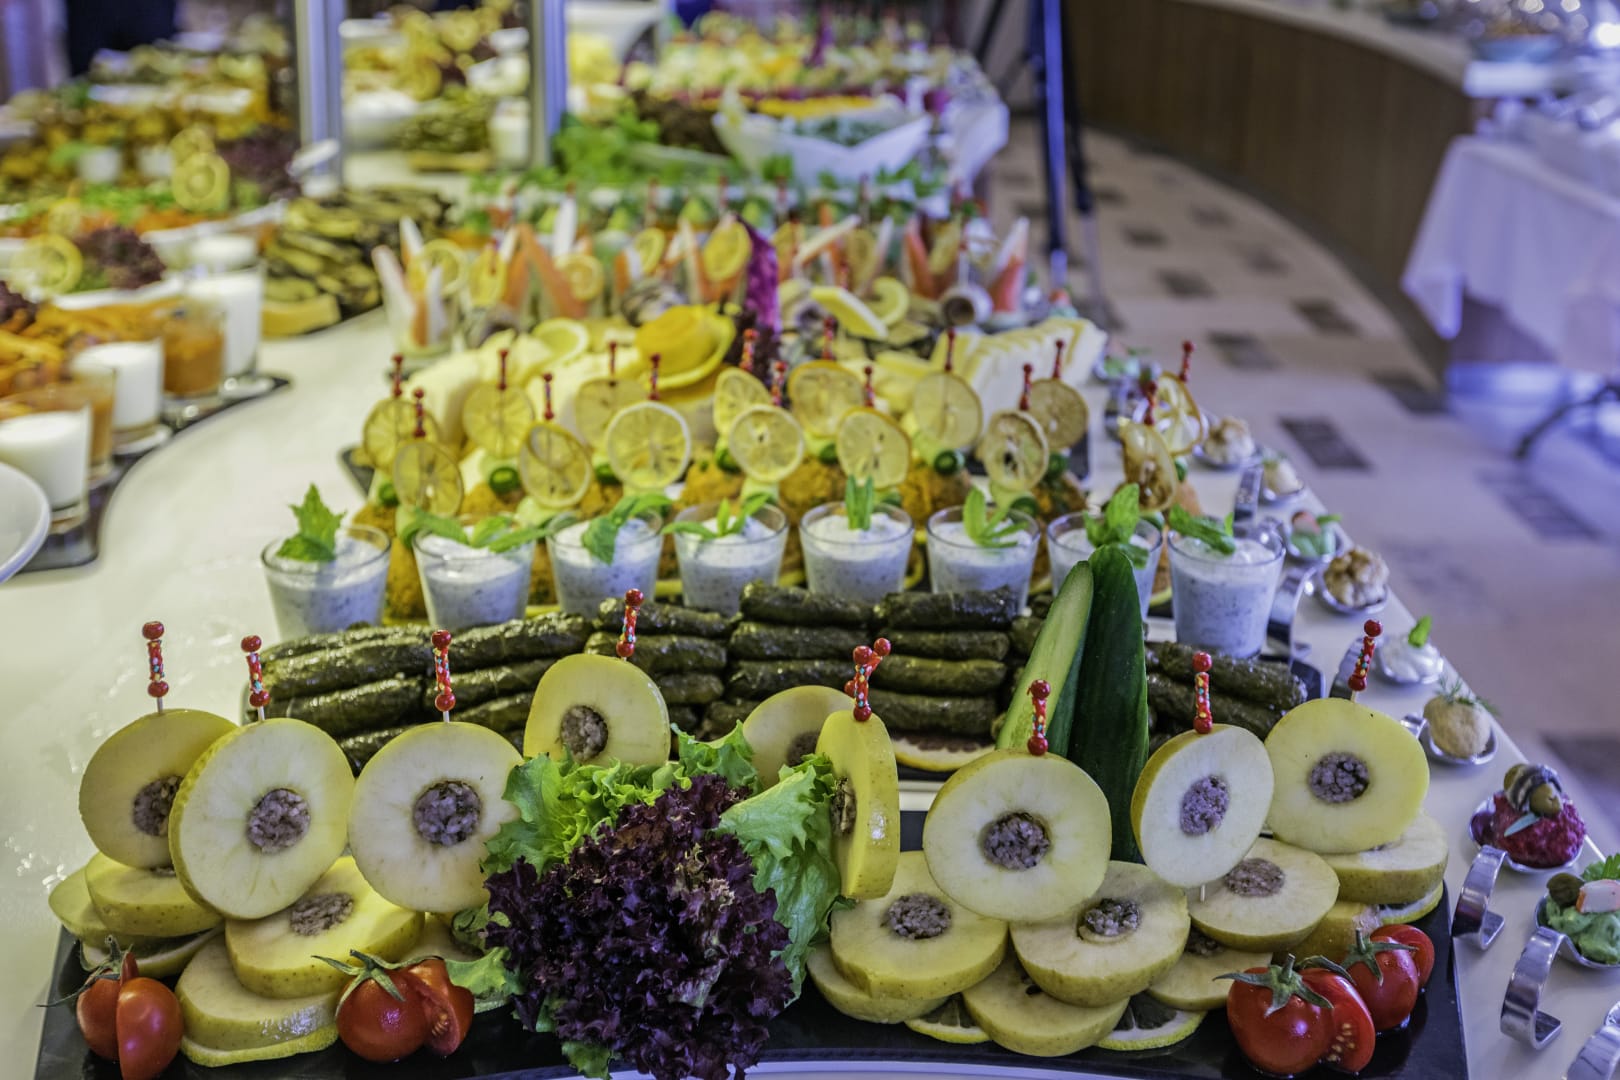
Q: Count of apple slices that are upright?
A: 9